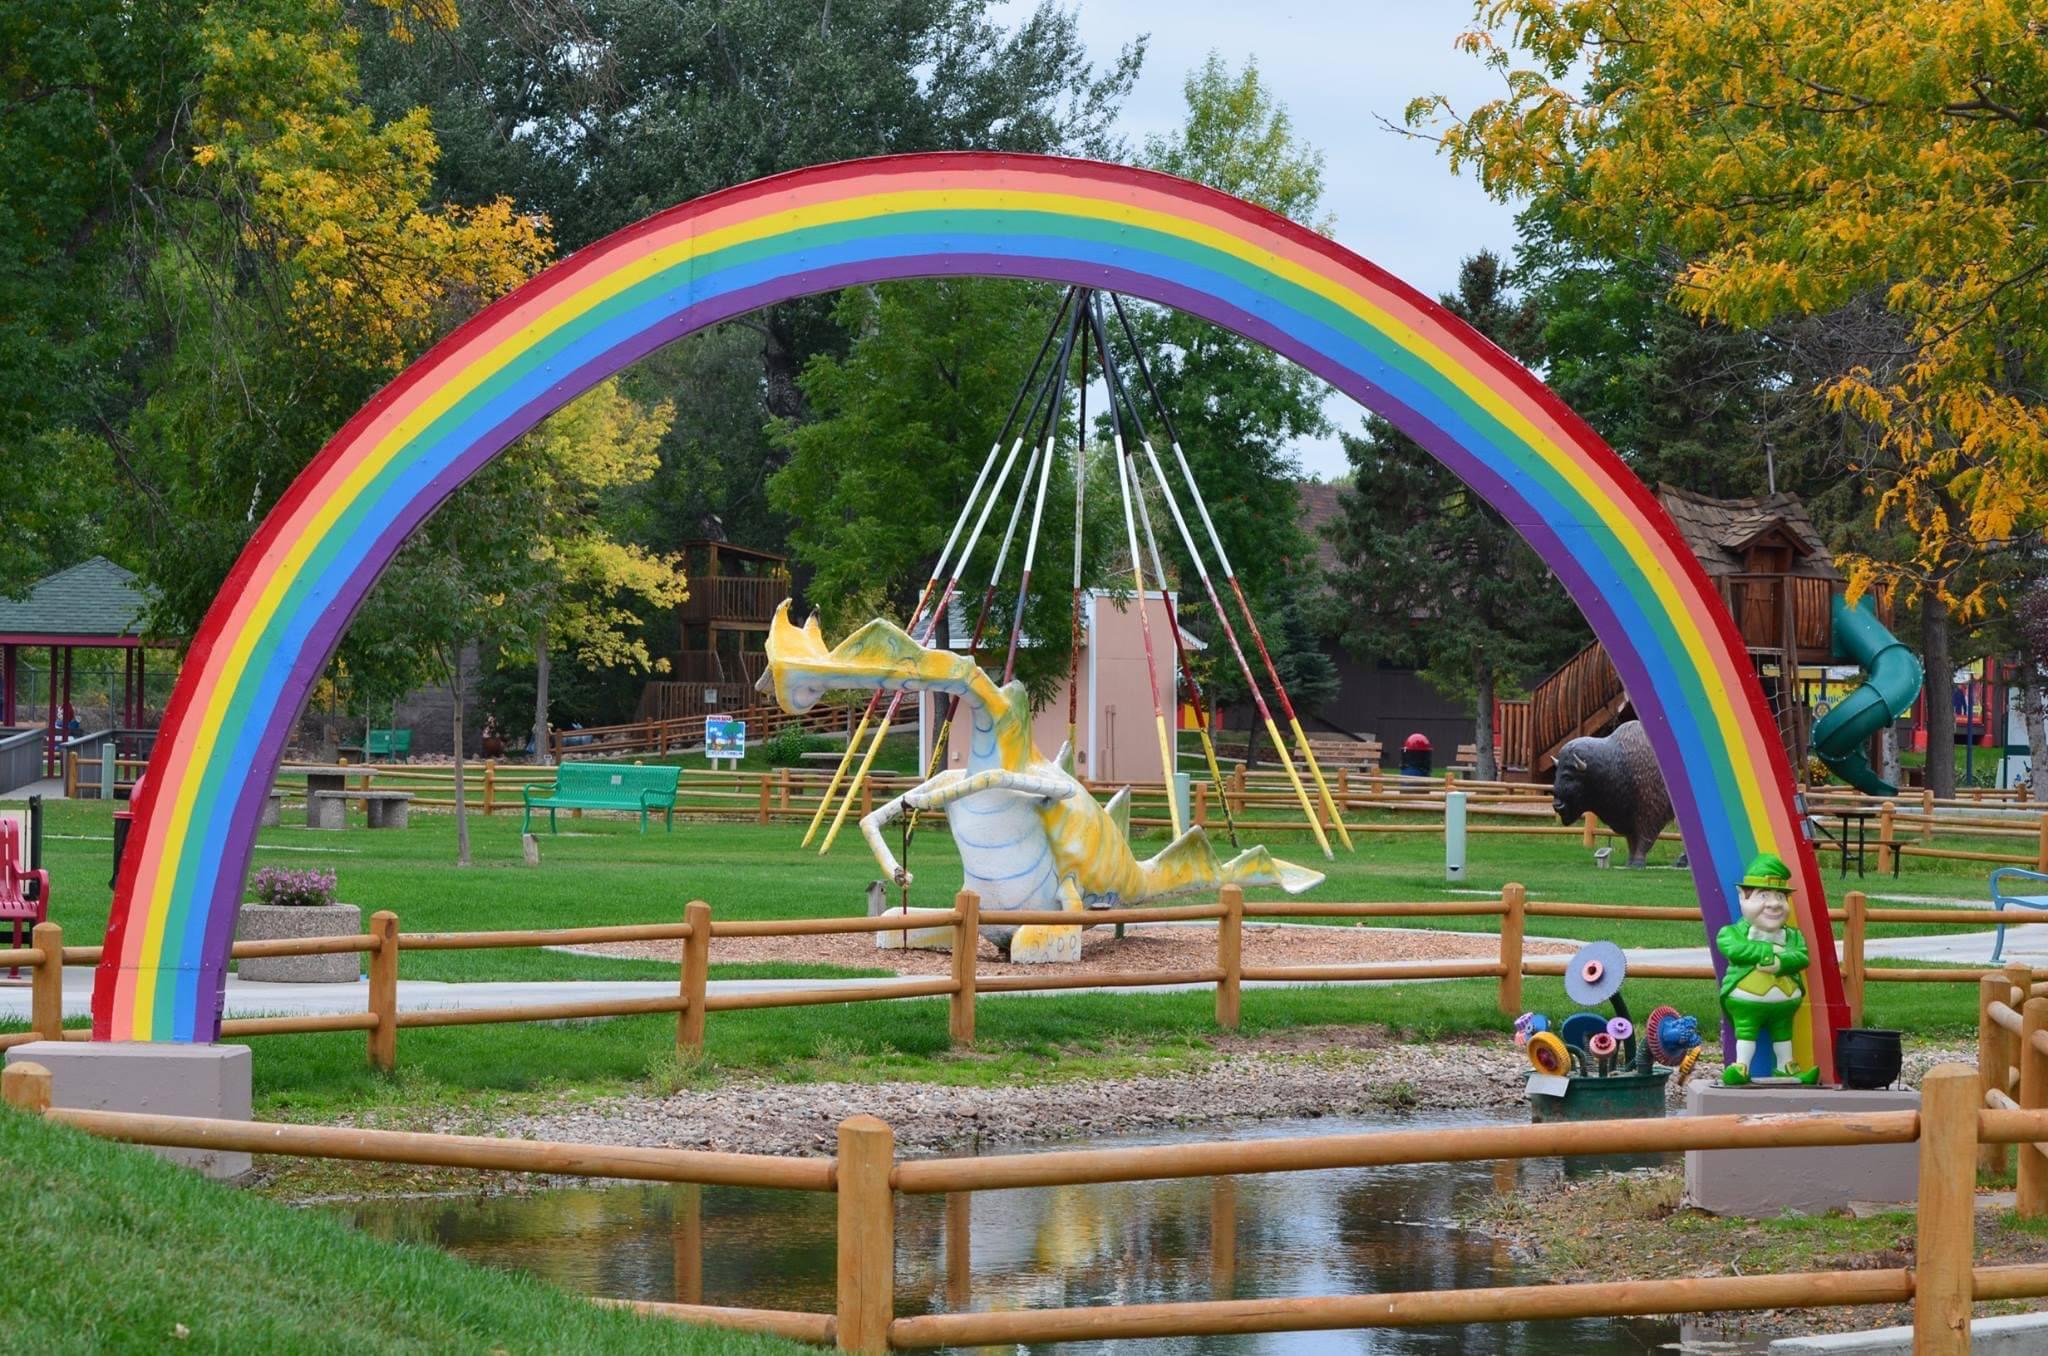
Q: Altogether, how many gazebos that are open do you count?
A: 1